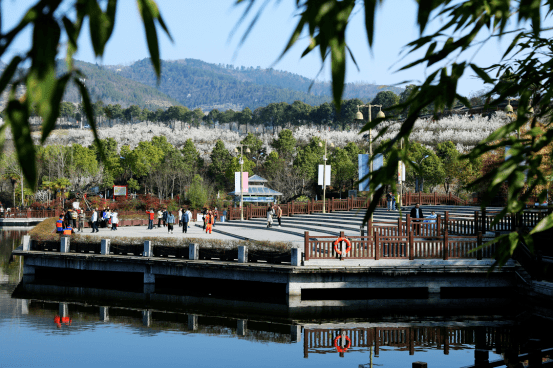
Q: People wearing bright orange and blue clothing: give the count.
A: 2